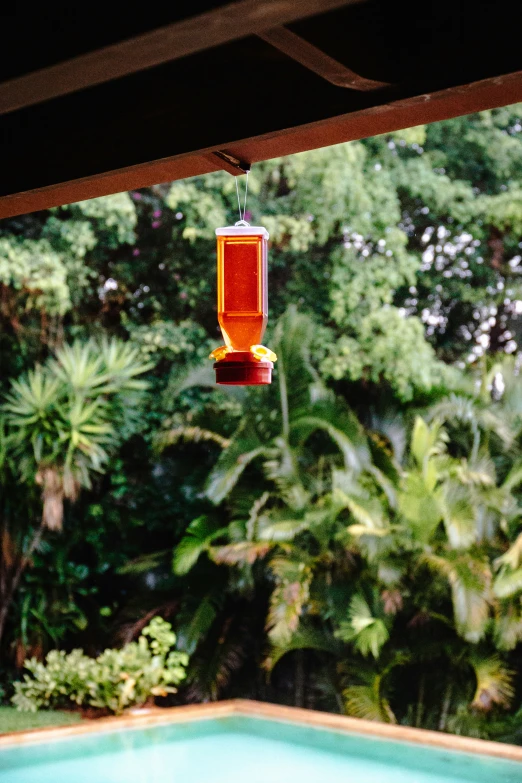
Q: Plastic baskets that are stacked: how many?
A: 0